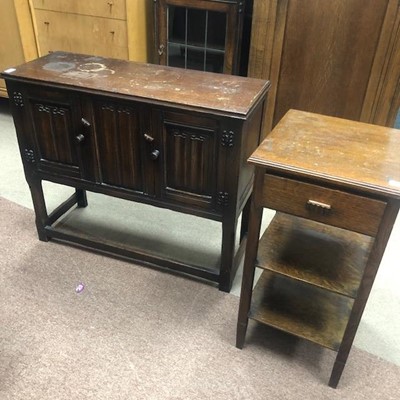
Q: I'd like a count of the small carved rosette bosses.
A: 4